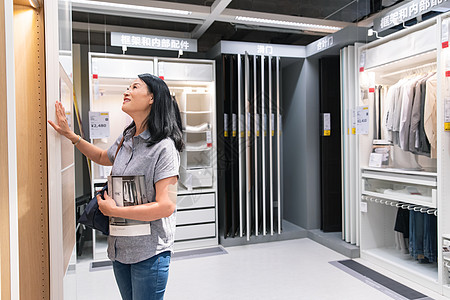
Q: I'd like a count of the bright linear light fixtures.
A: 2